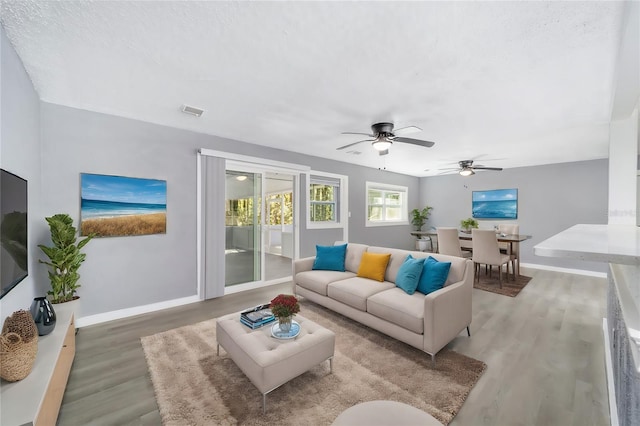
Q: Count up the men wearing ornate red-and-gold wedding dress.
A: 0